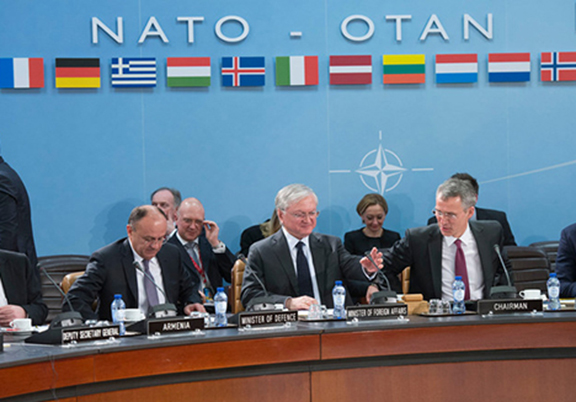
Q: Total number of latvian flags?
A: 1